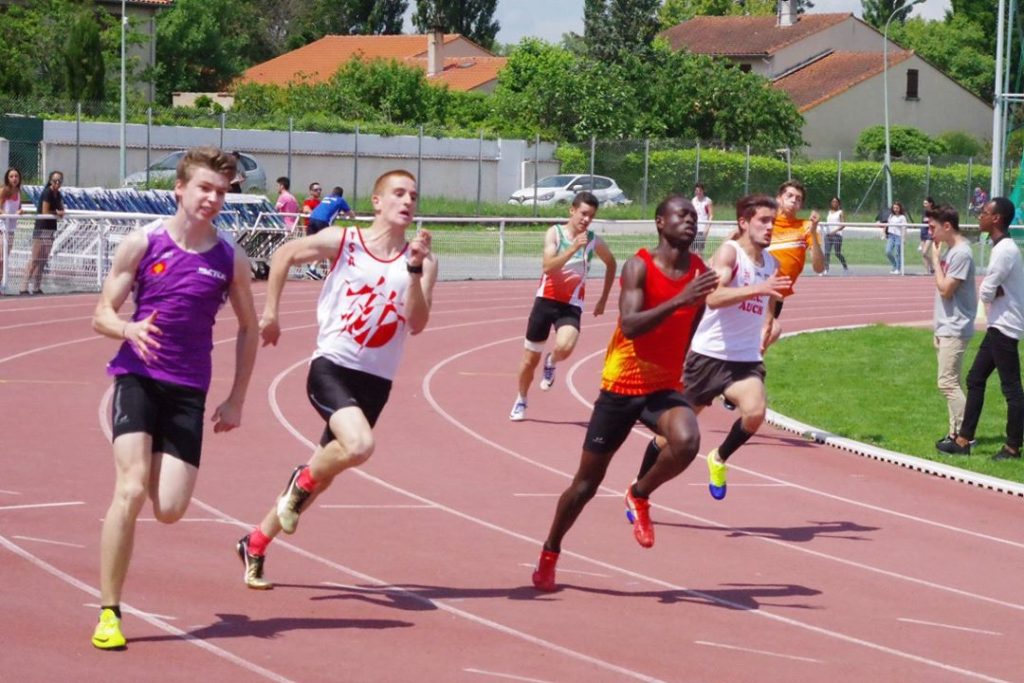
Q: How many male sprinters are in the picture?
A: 6